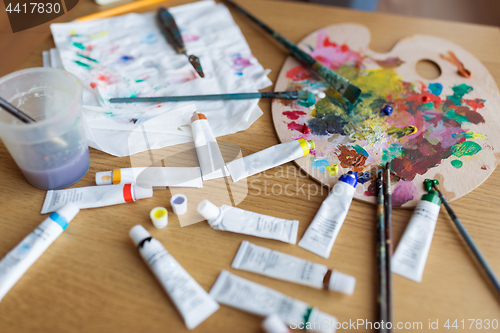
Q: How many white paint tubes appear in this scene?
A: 12